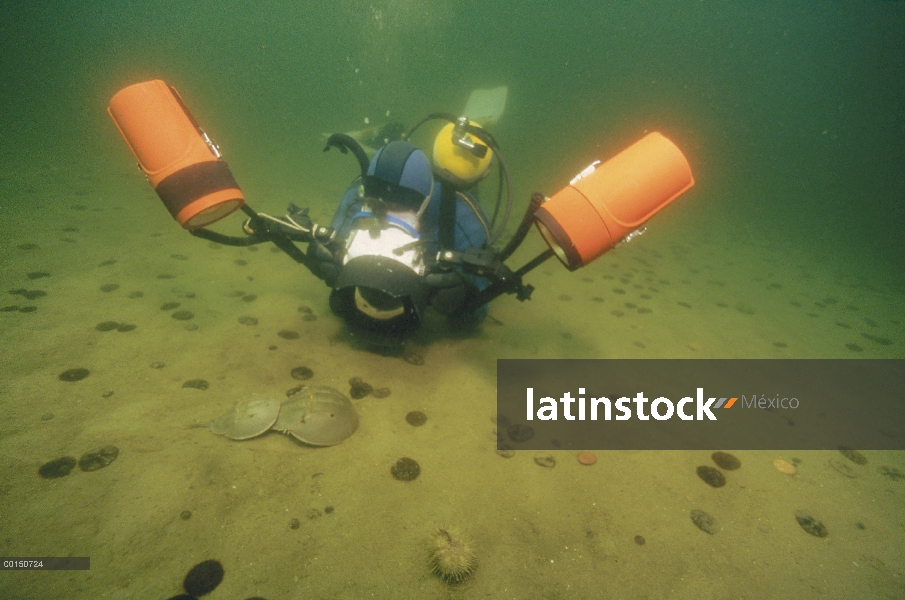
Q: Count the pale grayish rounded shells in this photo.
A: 2